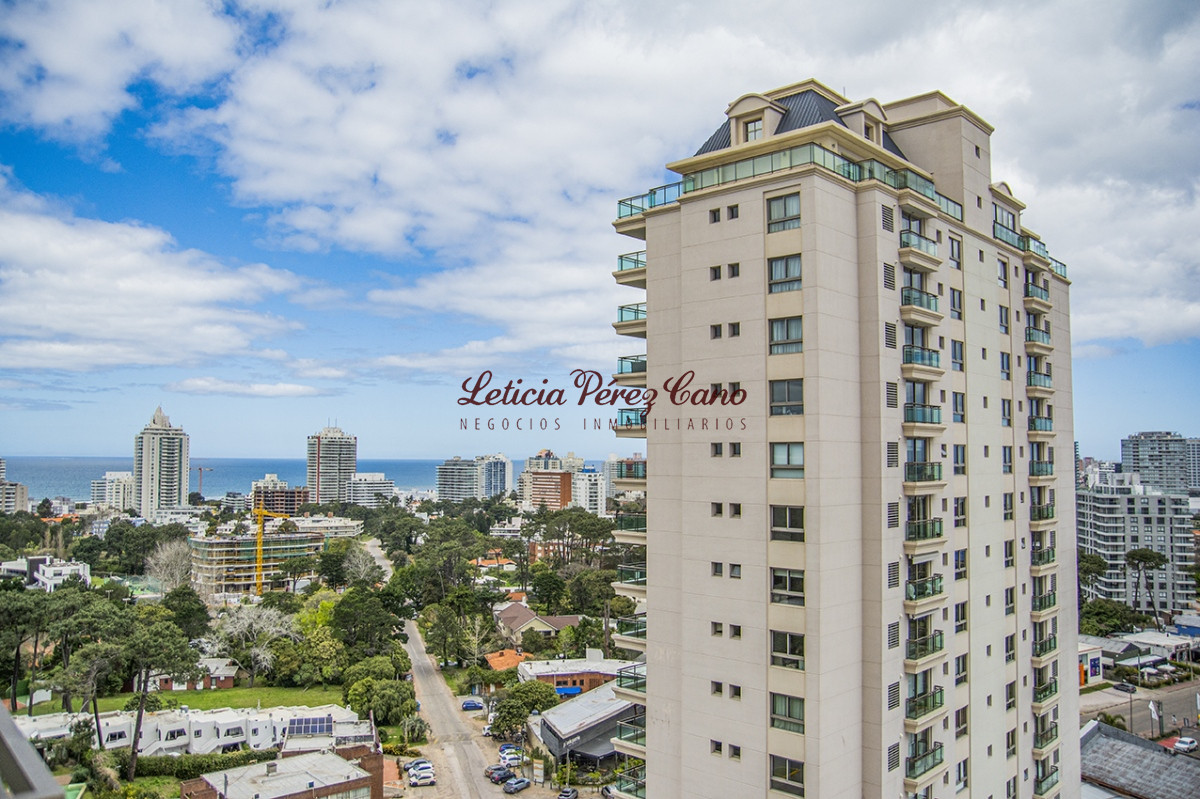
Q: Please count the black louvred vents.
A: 10